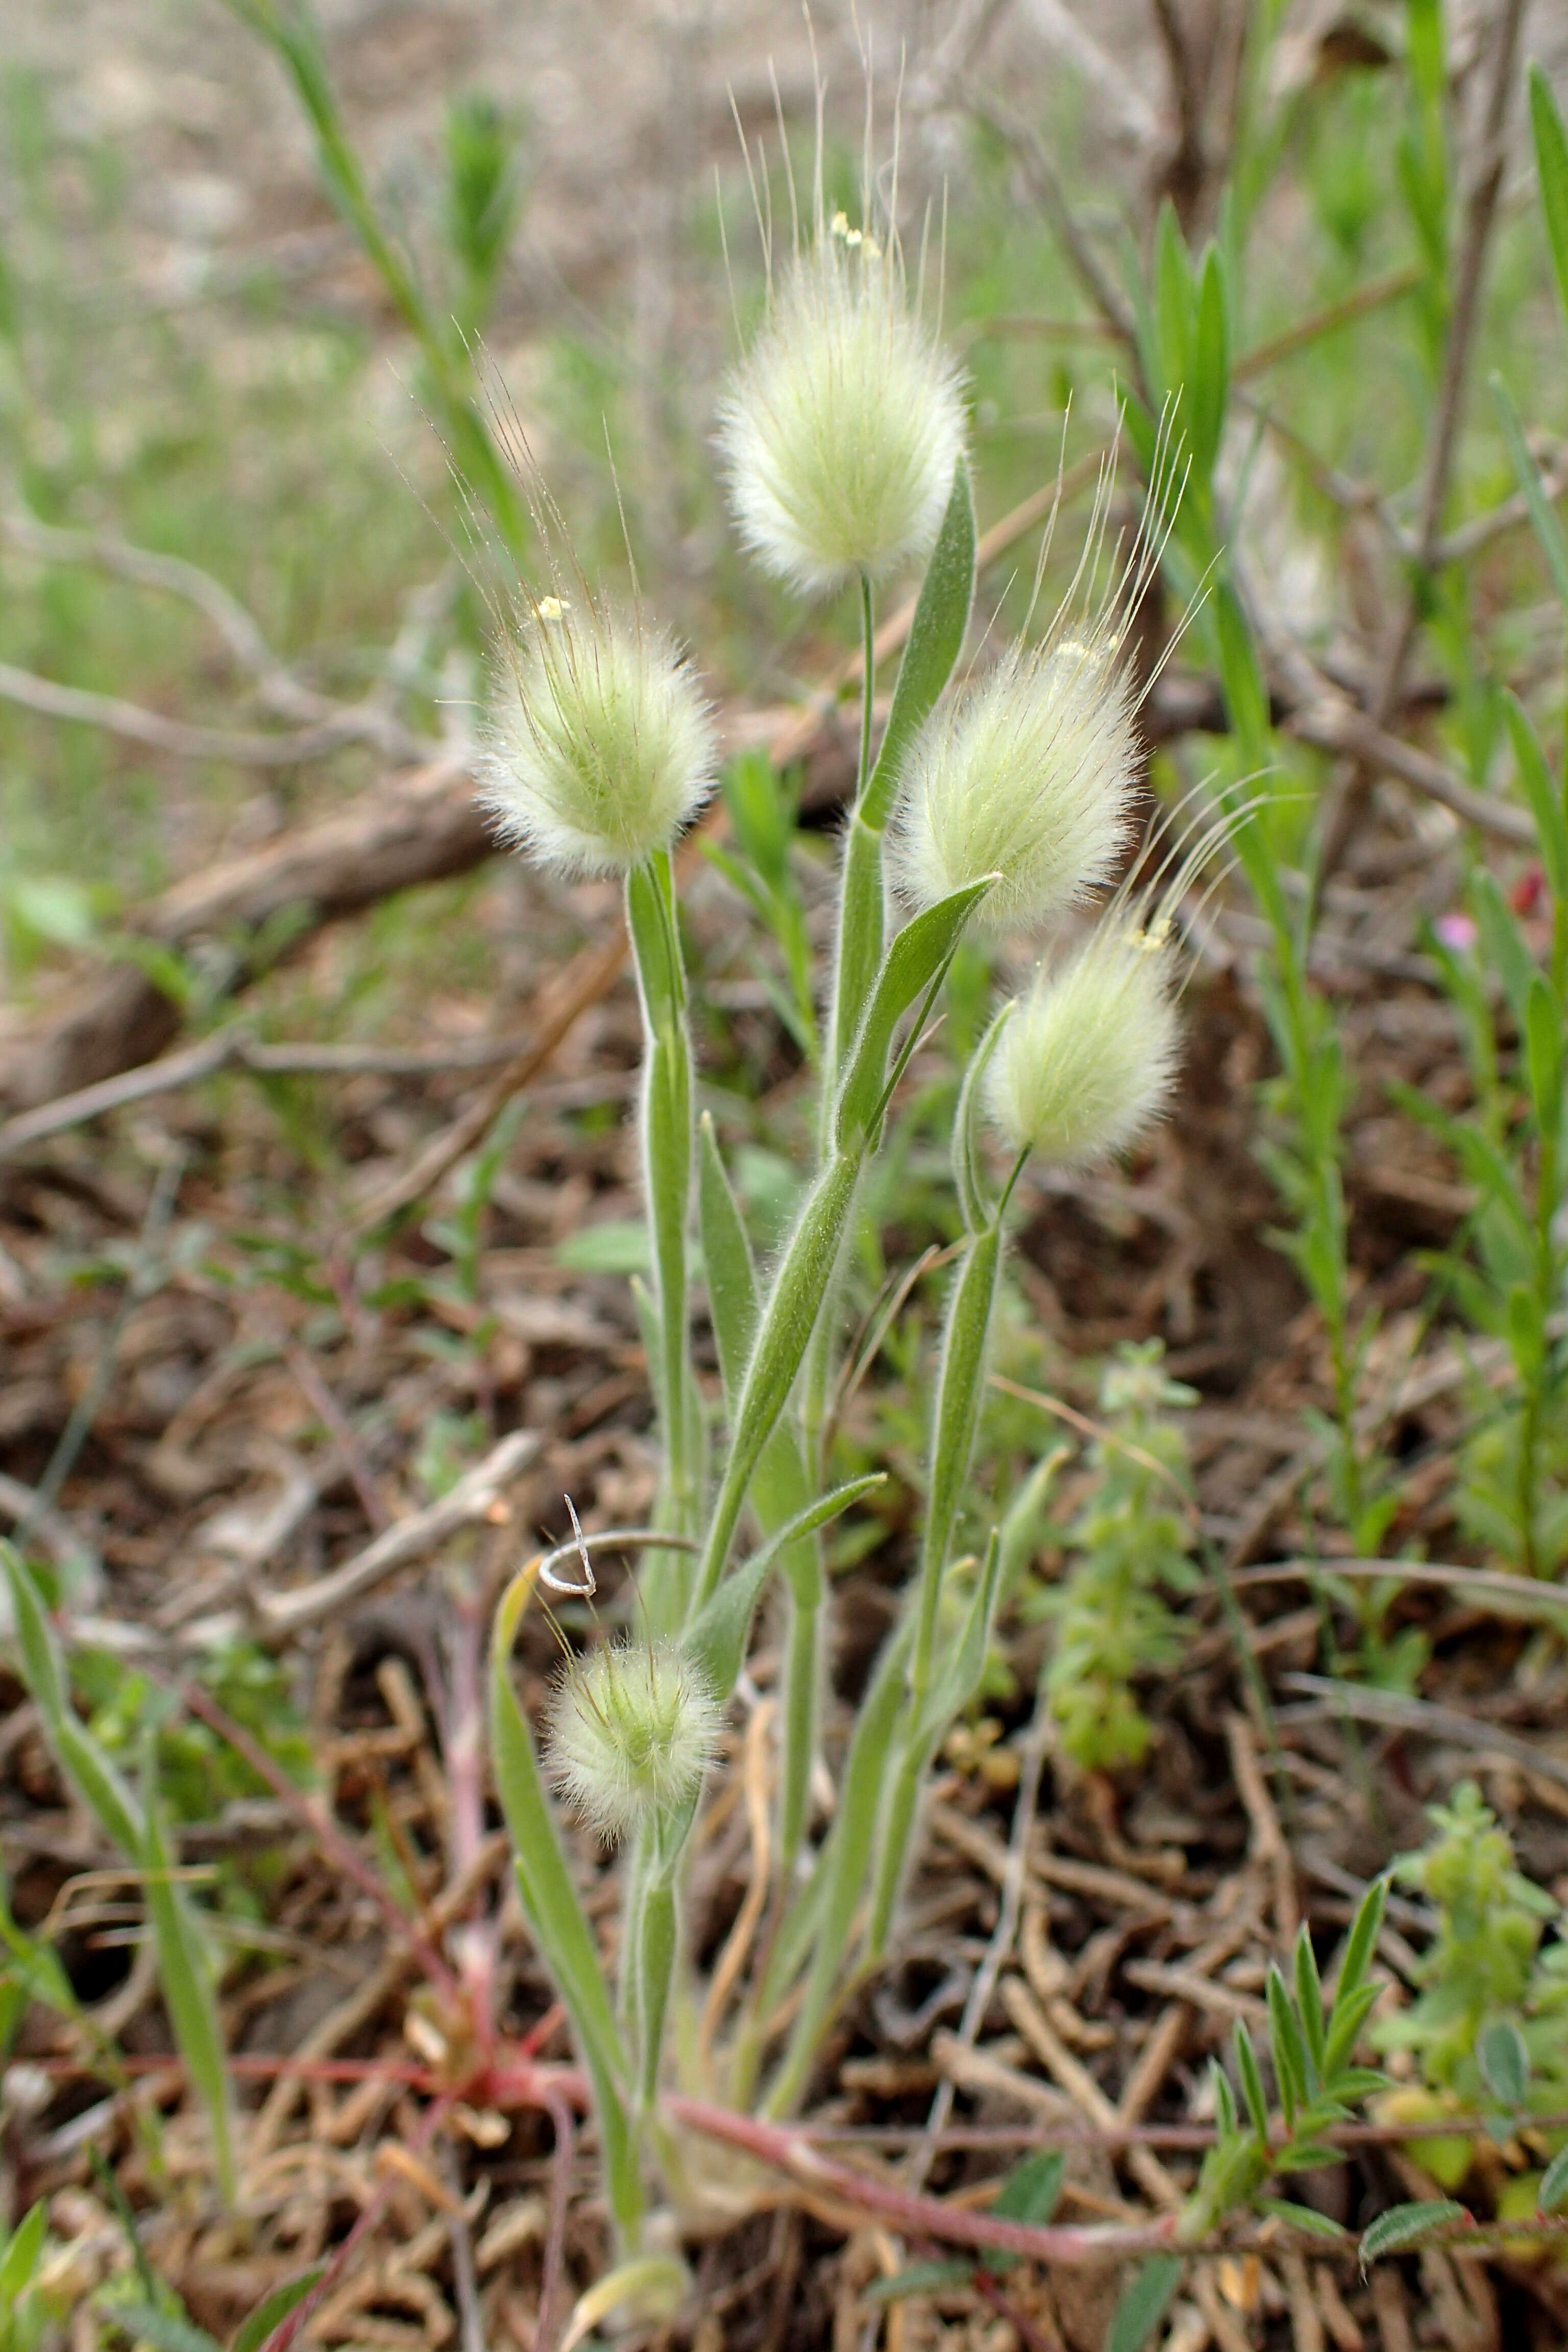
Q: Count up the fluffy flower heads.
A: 5